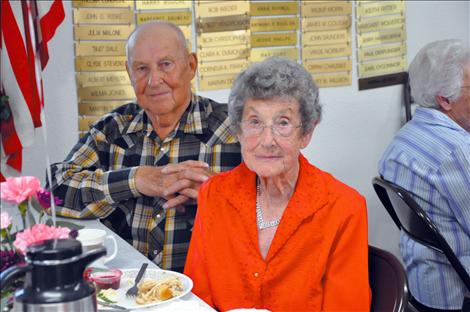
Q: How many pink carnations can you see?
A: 3